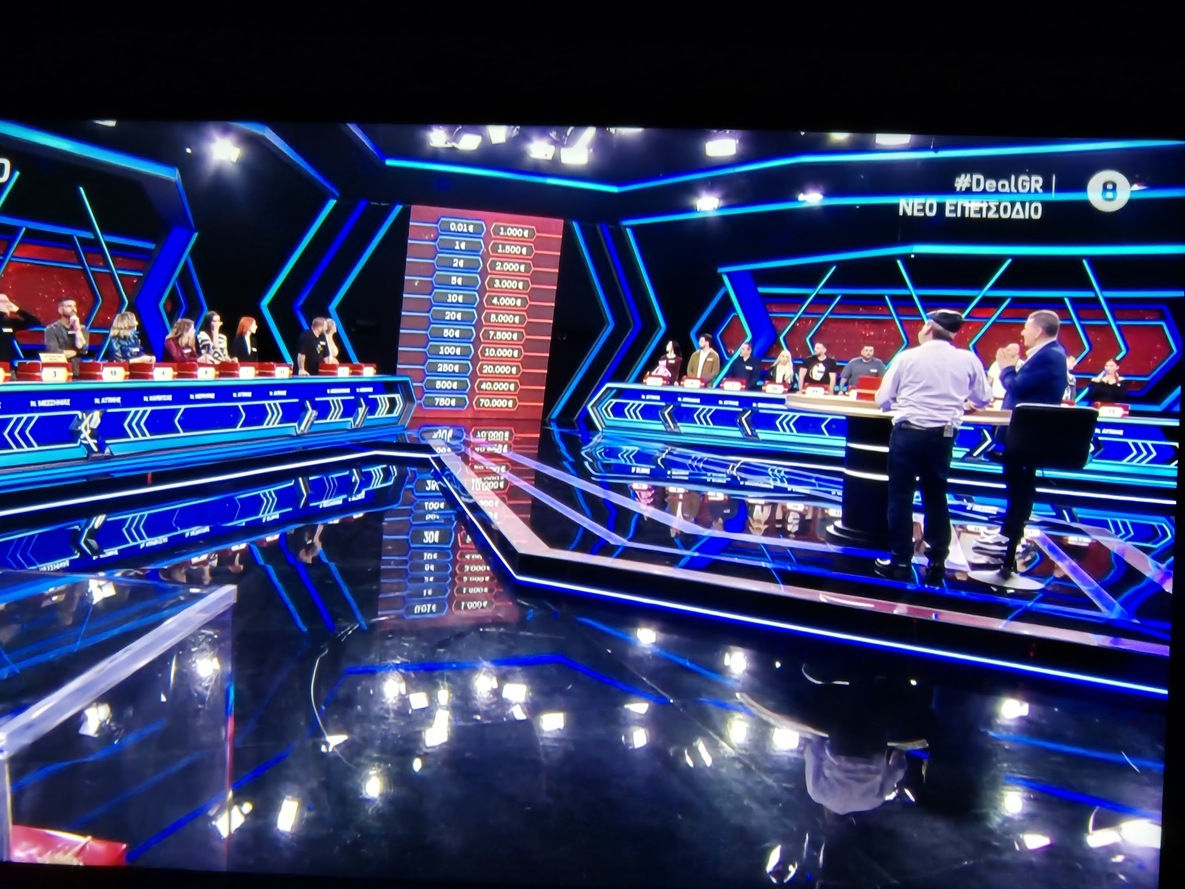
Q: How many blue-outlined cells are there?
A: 11